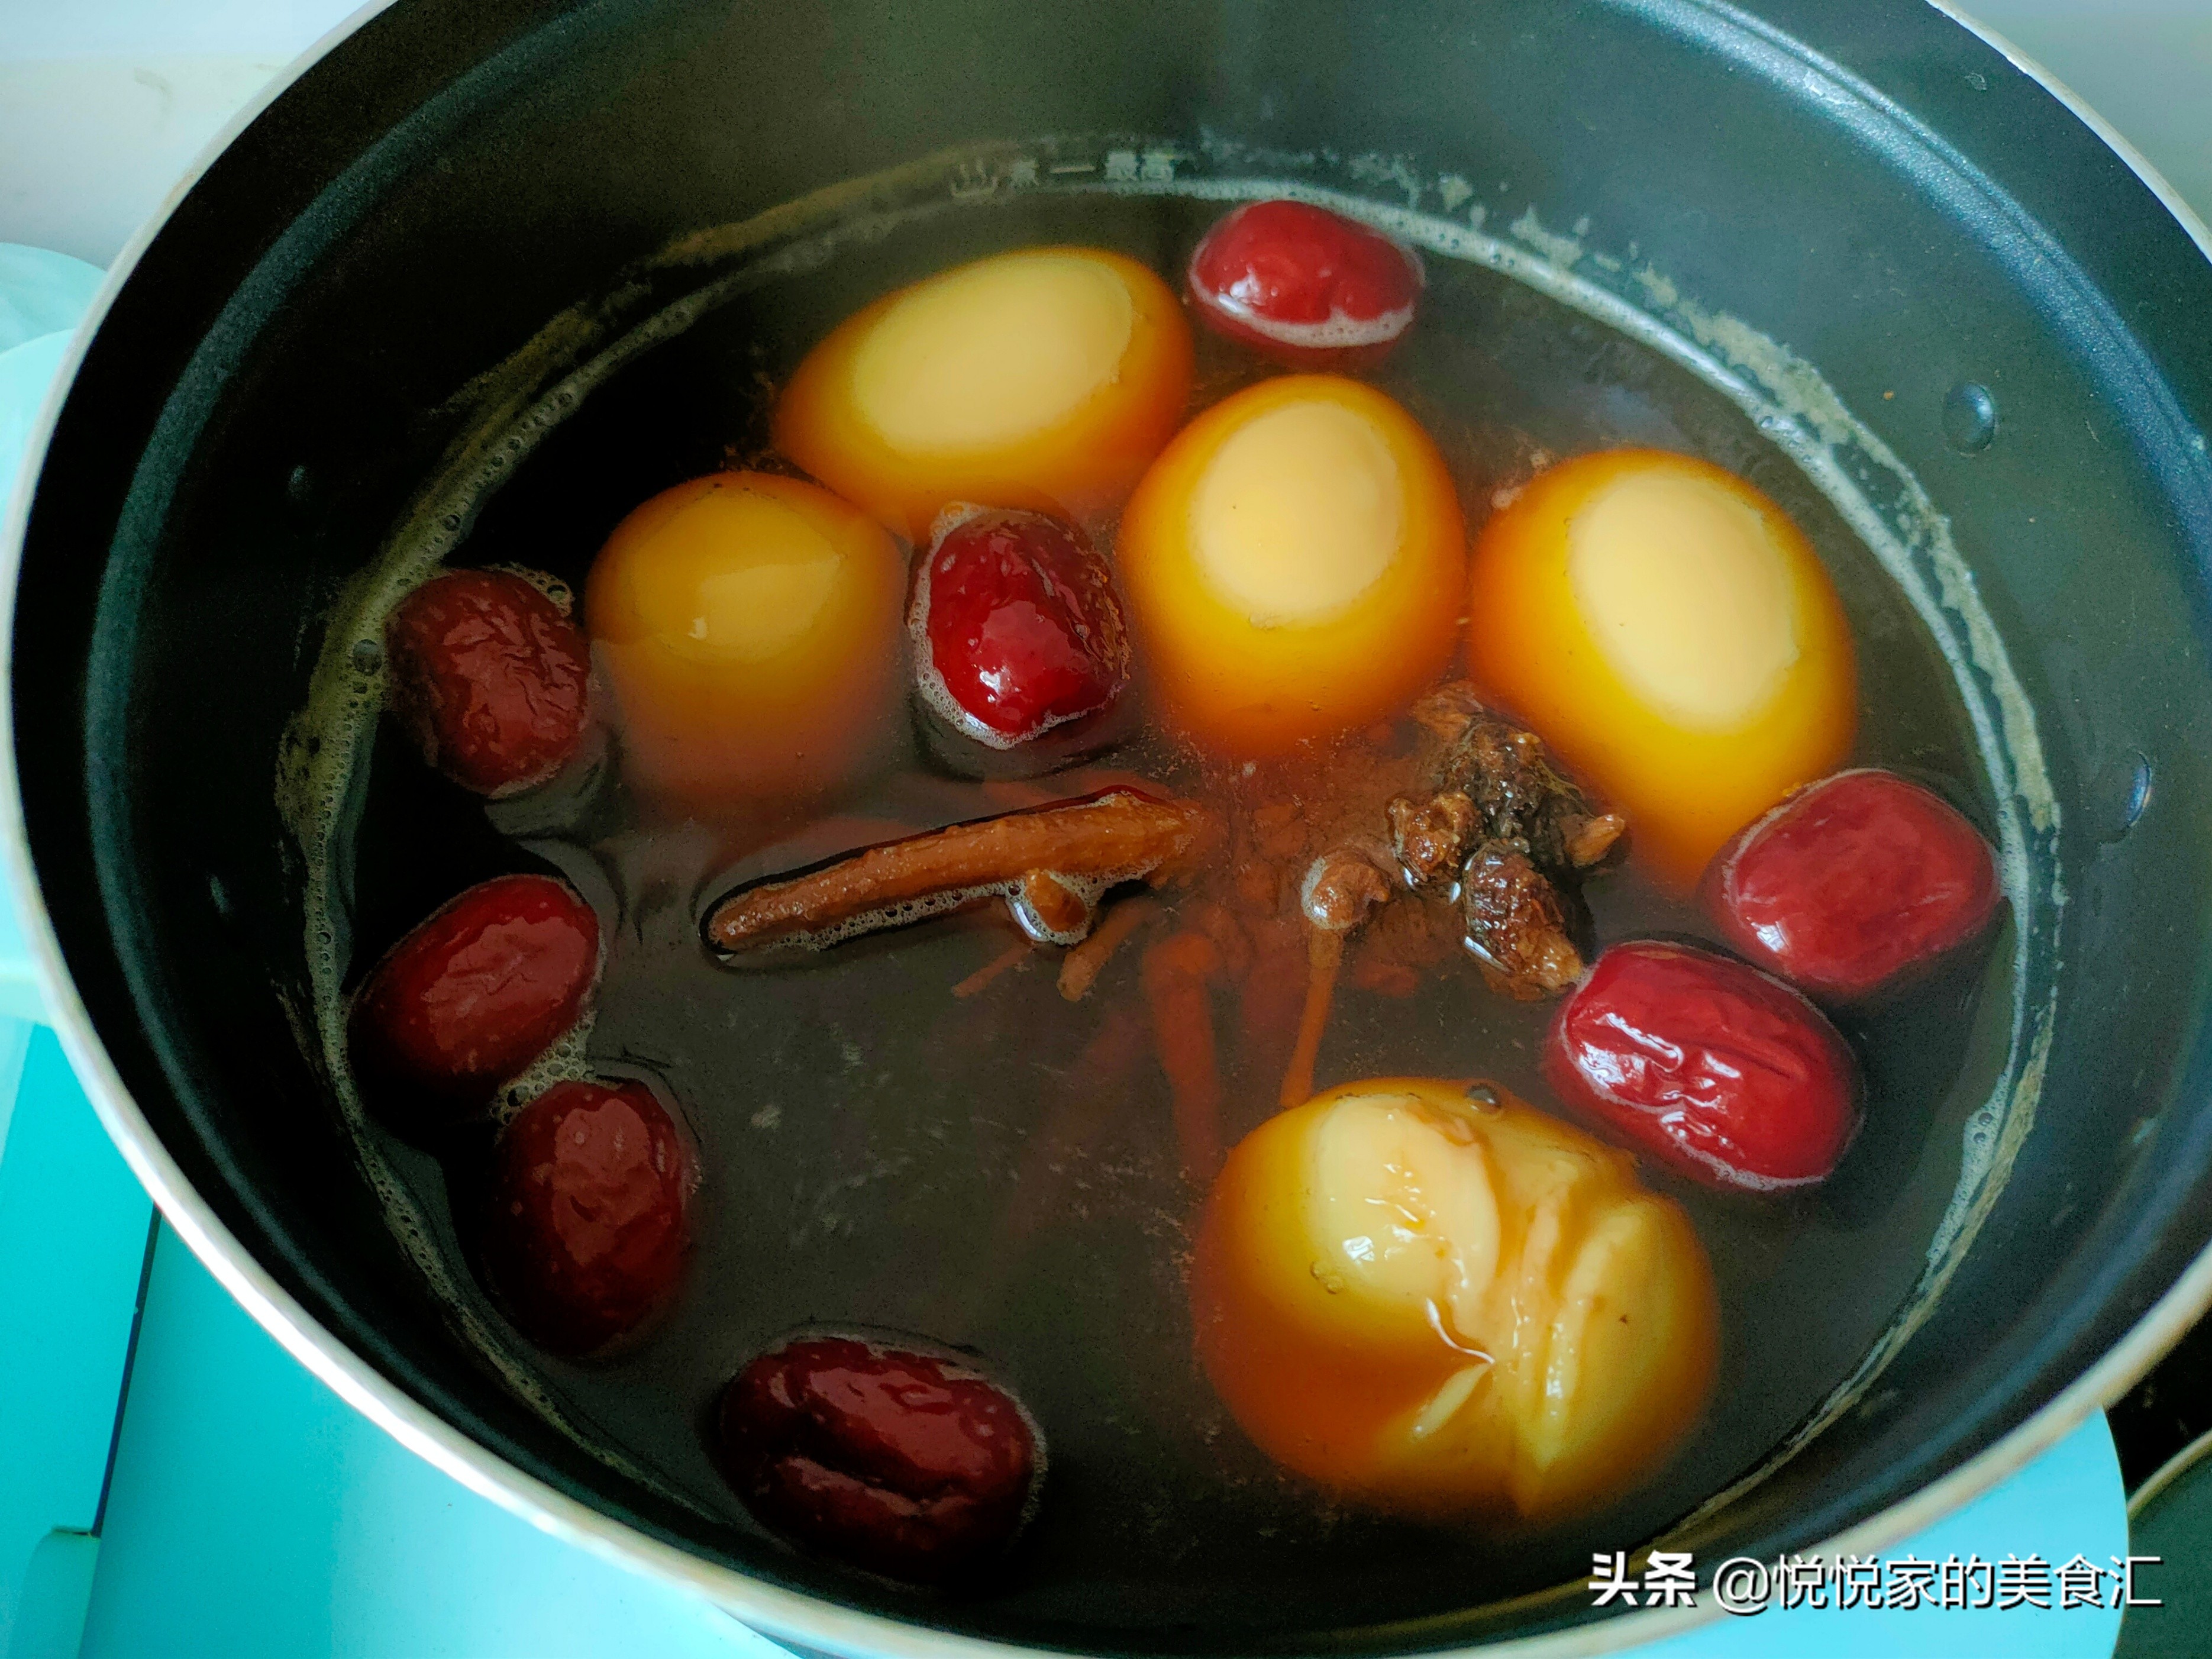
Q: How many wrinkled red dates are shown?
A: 8